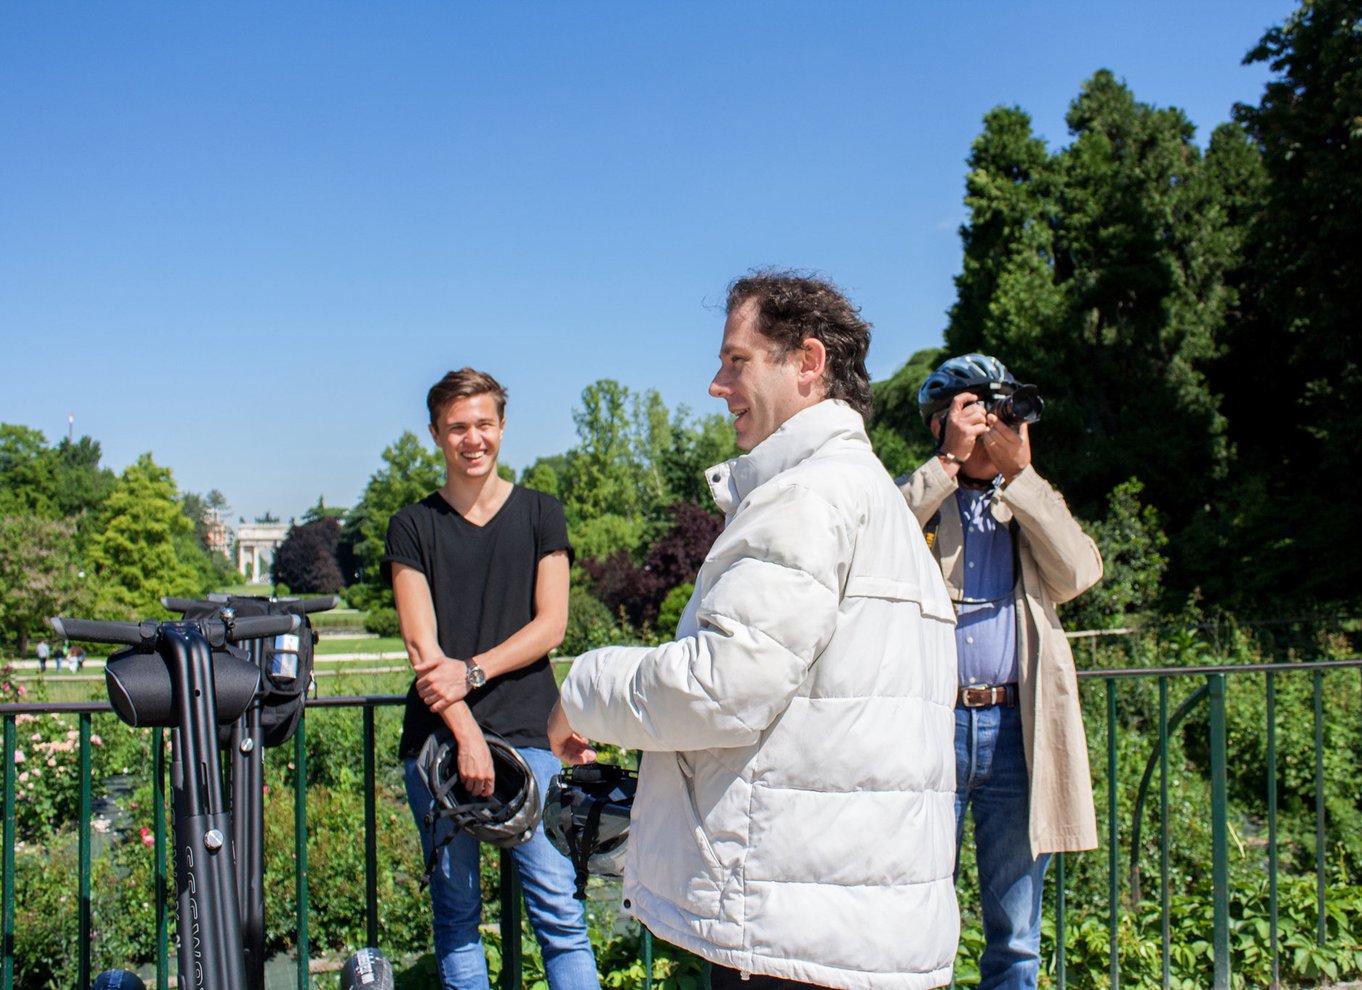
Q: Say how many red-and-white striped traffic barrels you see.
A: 0